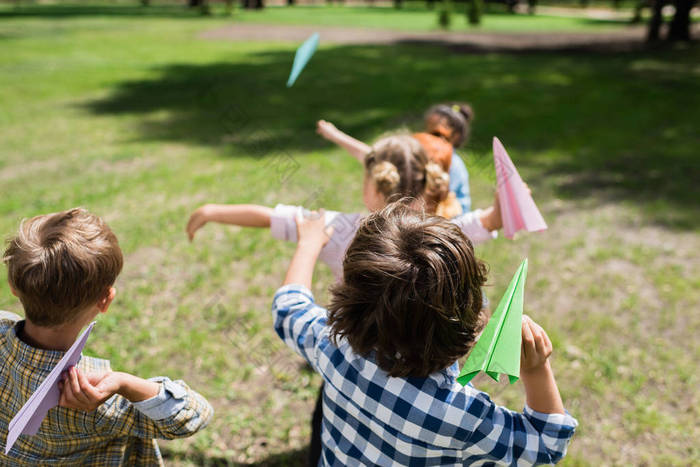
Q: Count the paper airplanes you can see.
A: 4